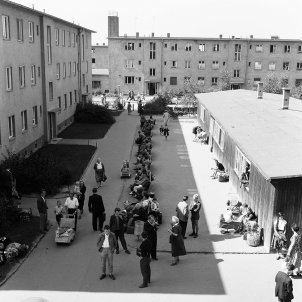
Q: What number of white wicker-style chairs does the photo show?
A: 0